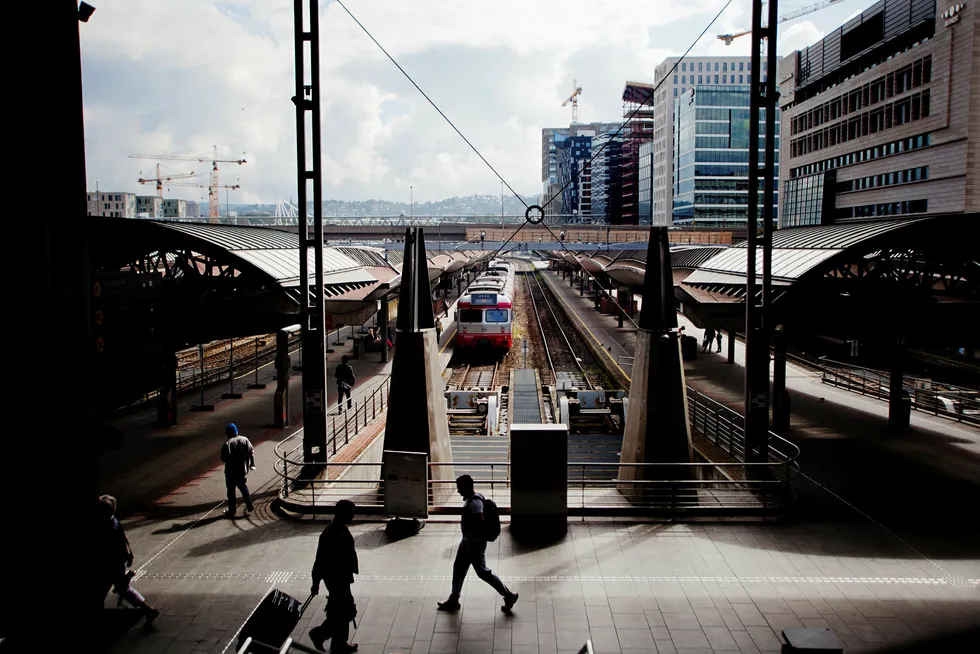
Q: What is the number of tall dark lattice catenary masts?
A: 2